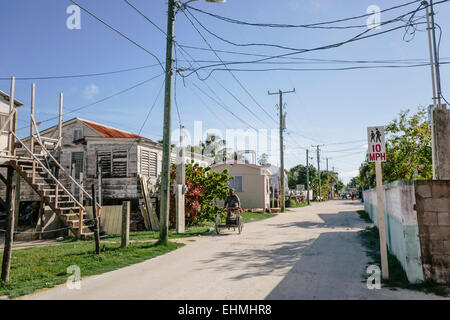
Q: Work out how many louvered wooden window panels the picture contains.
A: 4